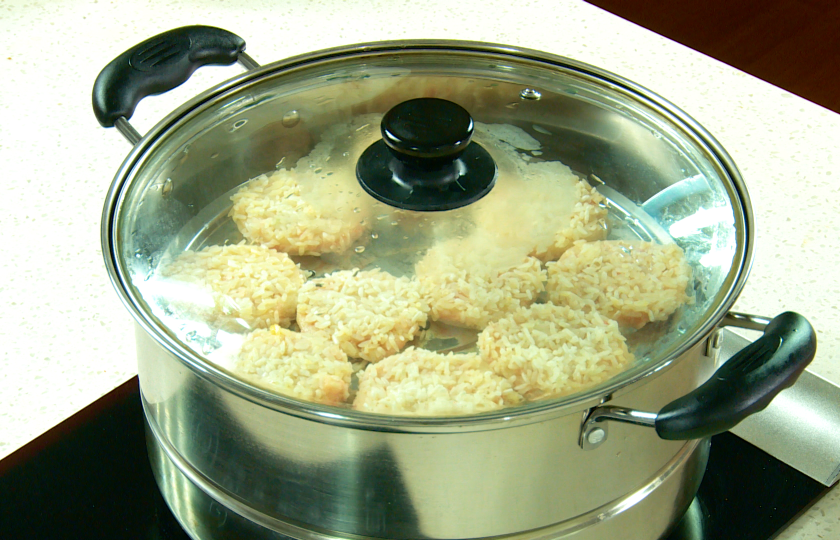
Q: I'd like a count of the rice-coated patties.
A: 9